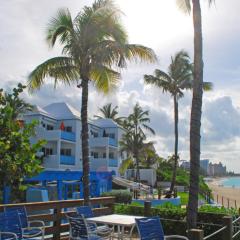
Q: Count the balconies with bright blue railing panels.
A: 4